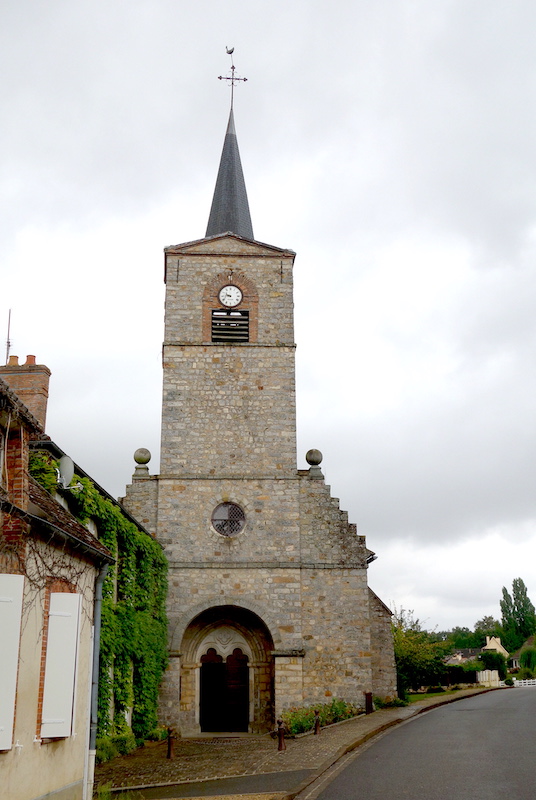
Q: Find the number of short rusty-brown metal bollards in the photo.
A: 3